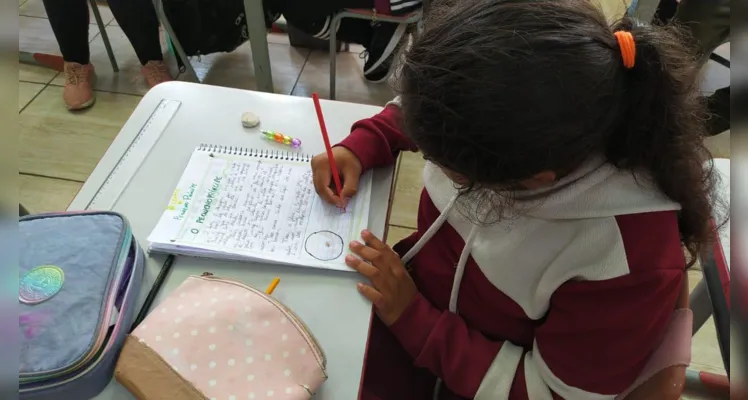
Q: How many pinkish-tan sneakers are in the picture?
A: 2